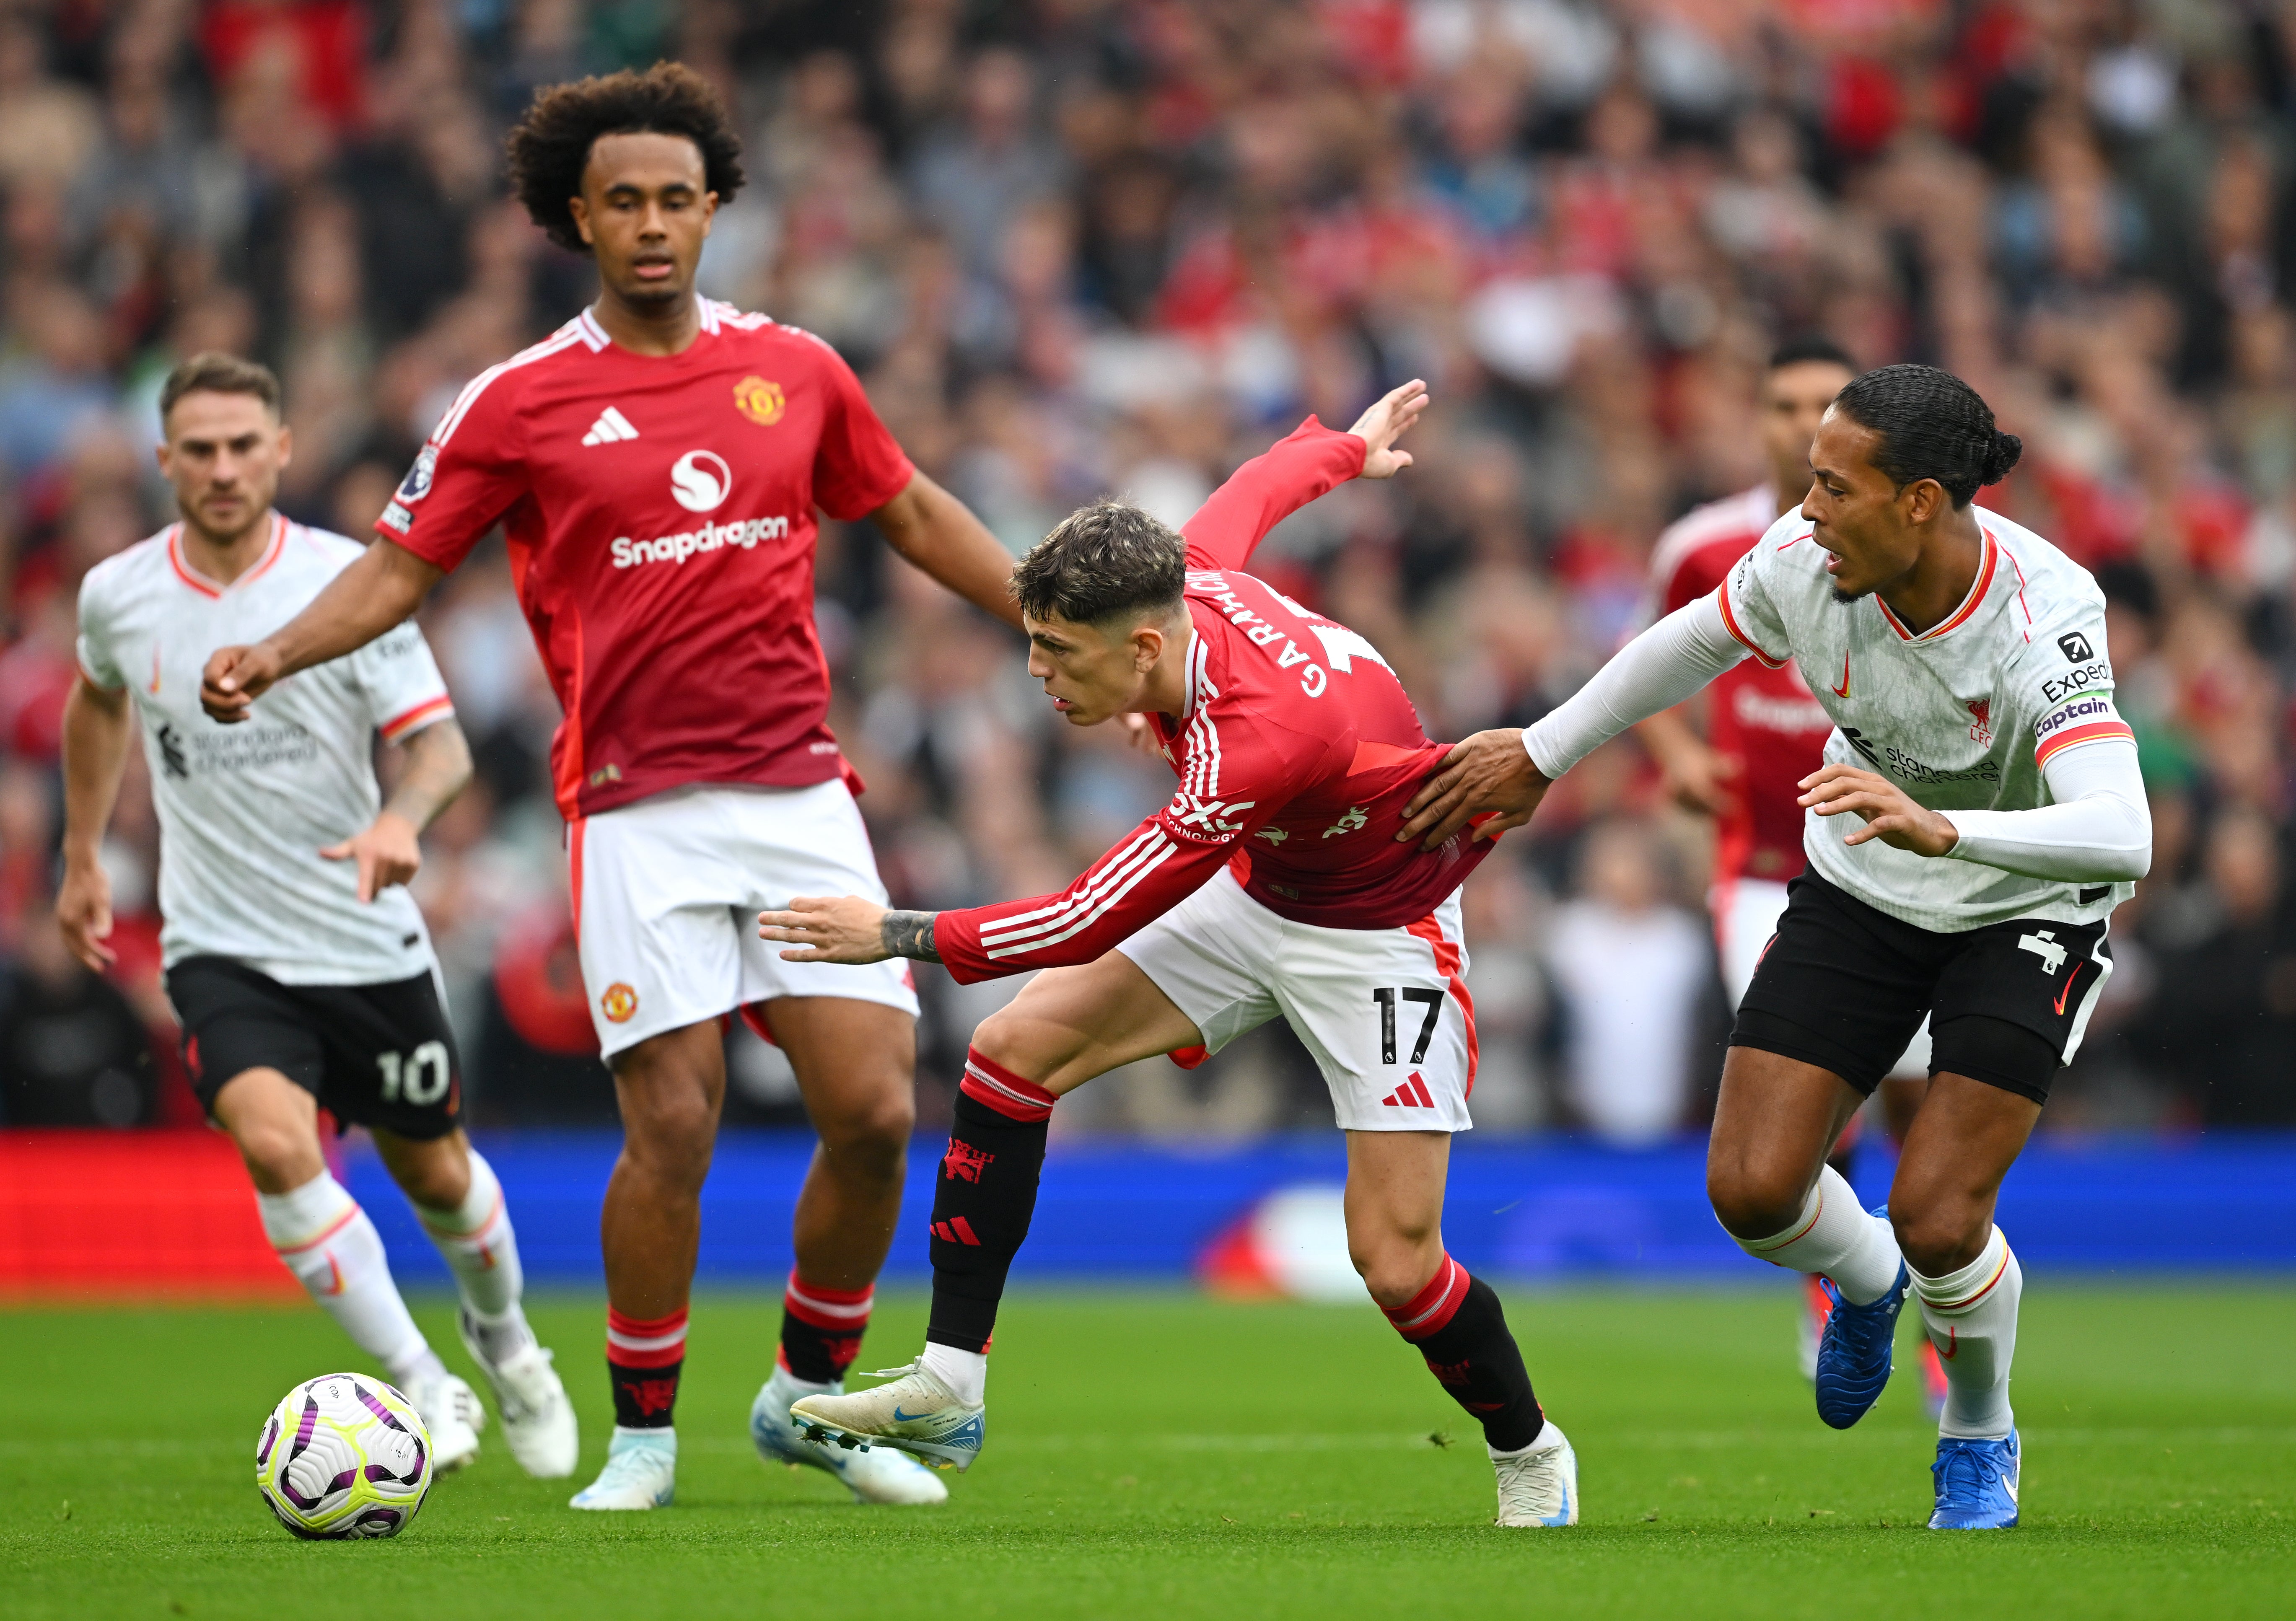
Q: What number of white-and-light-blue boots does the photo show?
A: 4